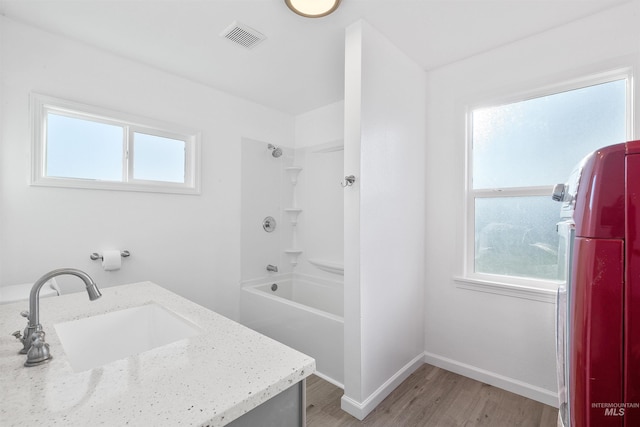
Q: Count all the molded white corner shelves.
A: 3